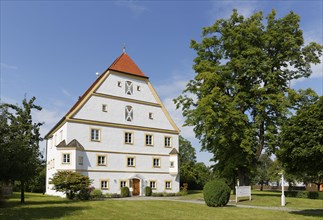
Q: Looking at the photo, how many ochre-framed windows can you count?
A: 12